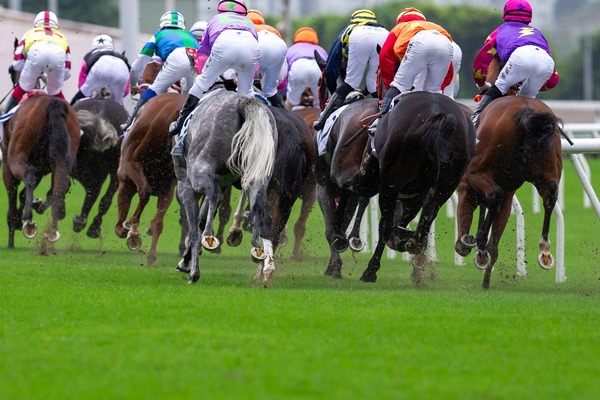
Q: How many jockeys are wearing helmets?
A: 10